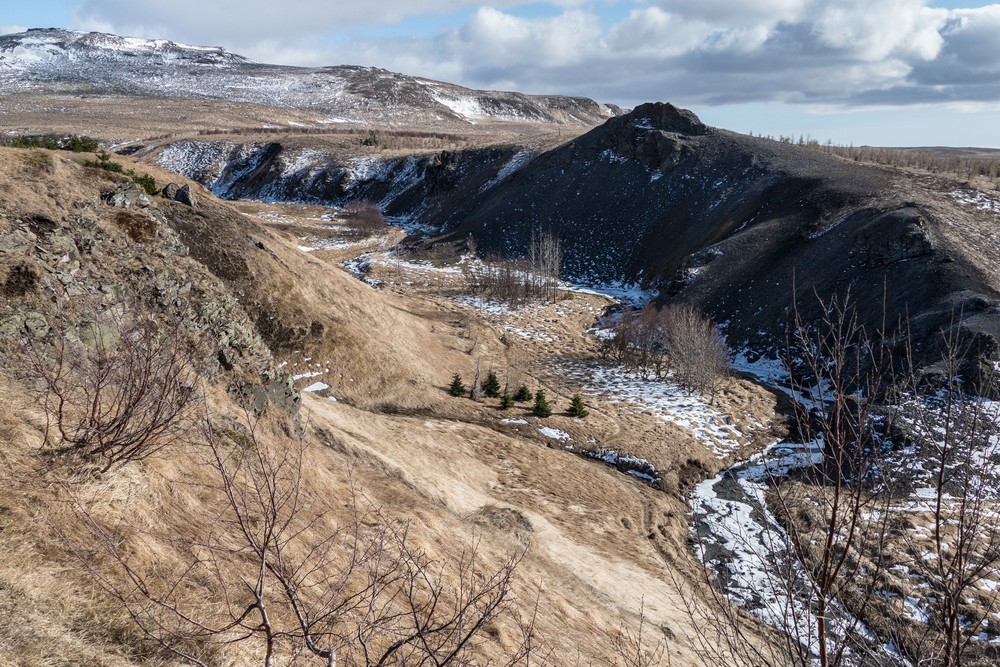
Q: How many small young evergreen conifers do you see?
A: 6